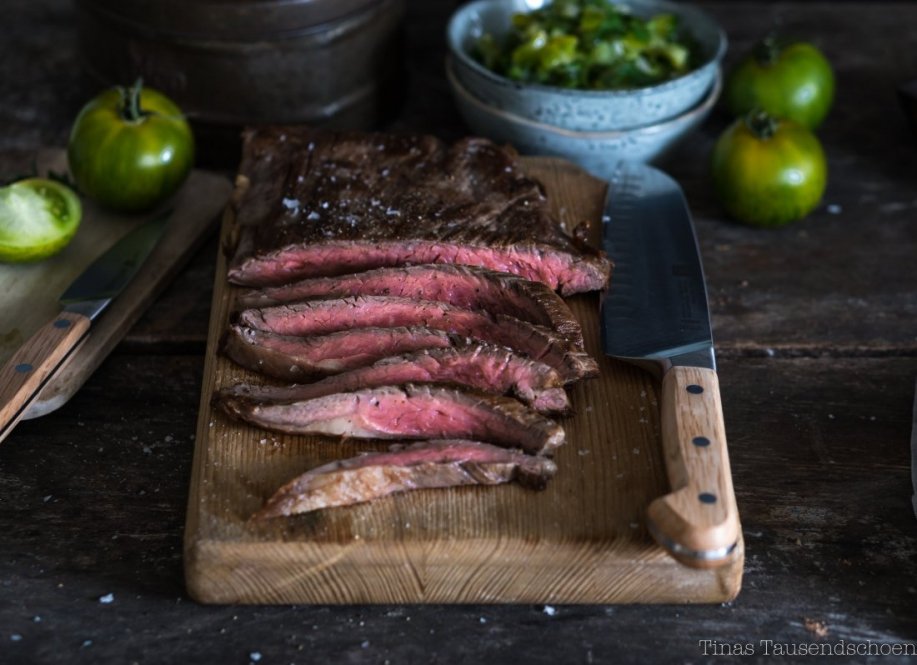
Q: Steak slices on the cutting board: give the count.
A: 6